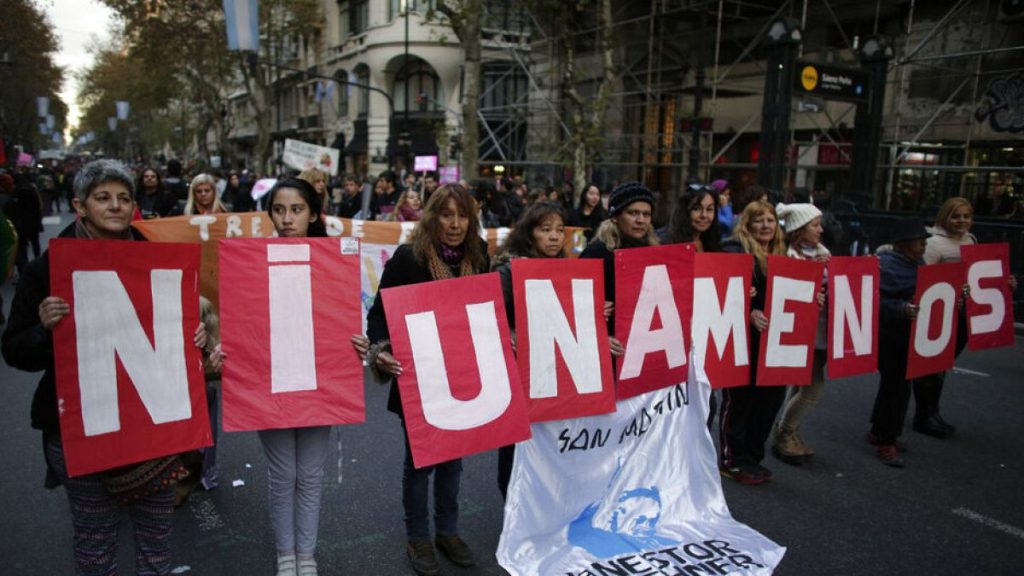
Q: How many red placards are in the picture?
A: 10